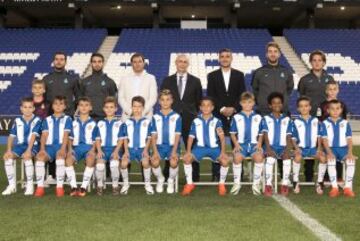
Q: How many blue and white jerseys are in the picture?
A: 11